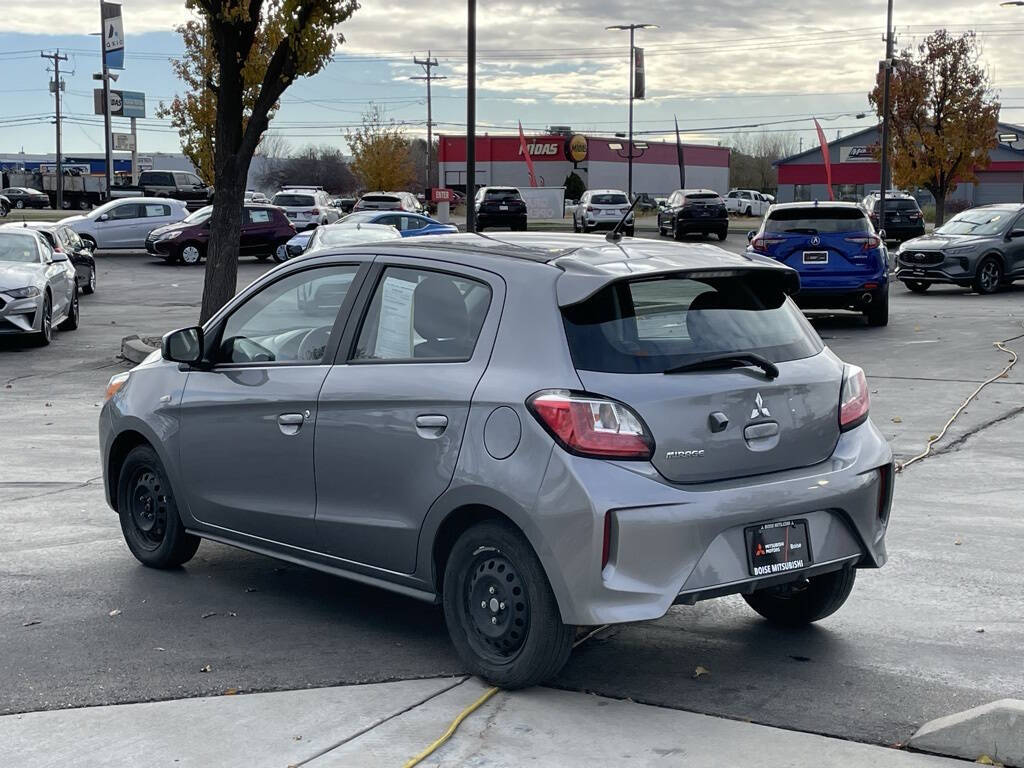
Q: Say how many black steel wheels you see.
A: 2